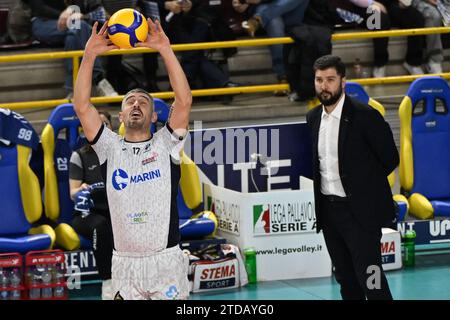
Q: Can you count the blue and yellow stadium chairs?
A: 5